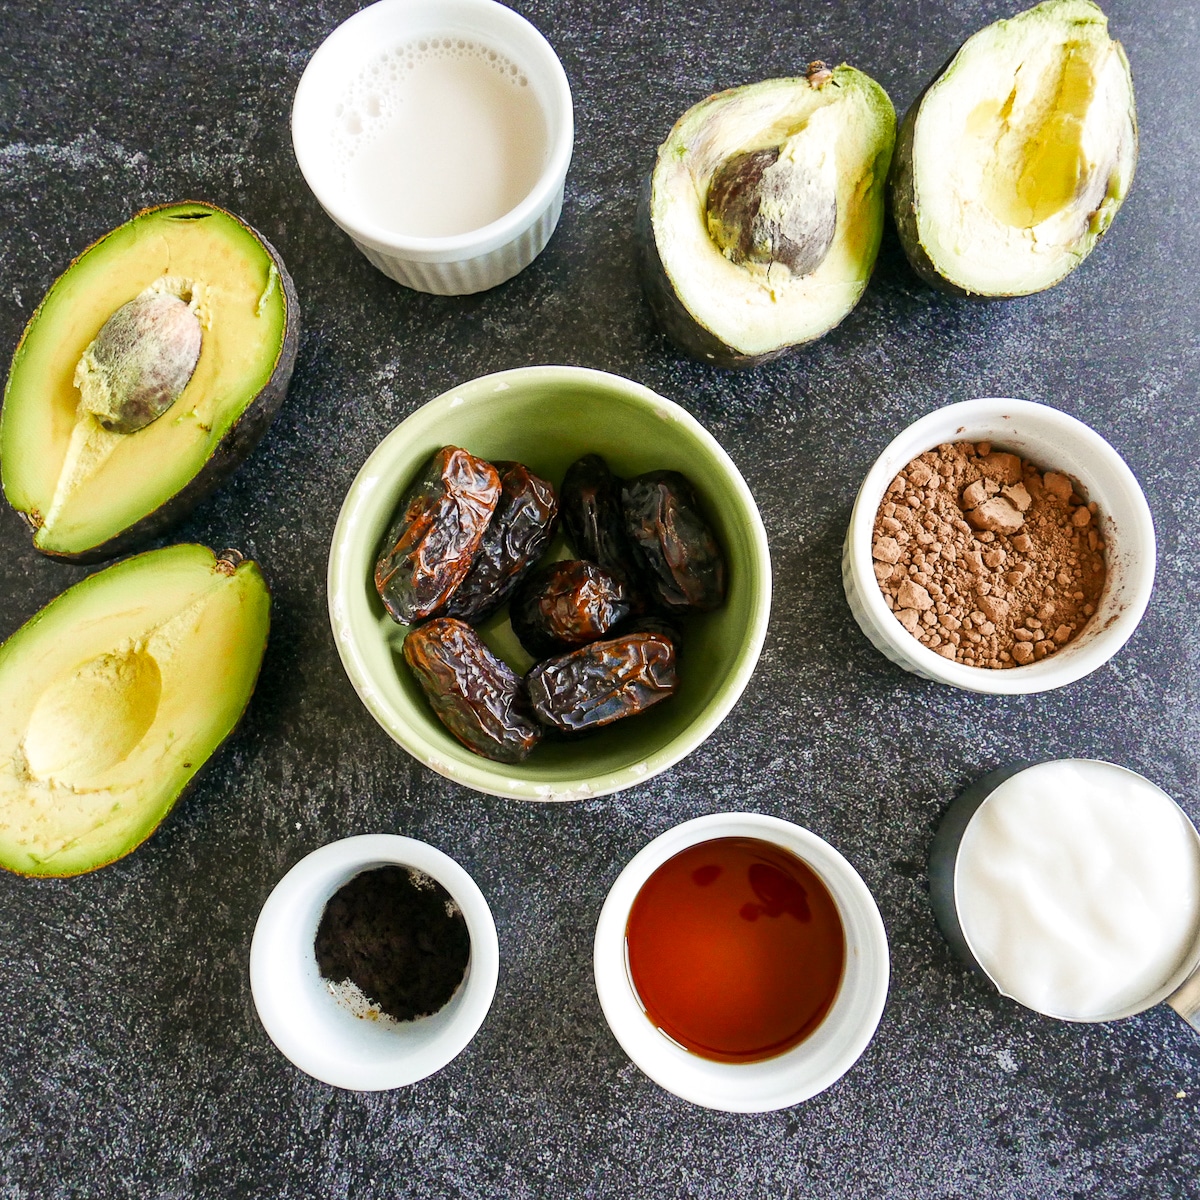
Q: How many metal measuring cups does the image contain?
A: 1